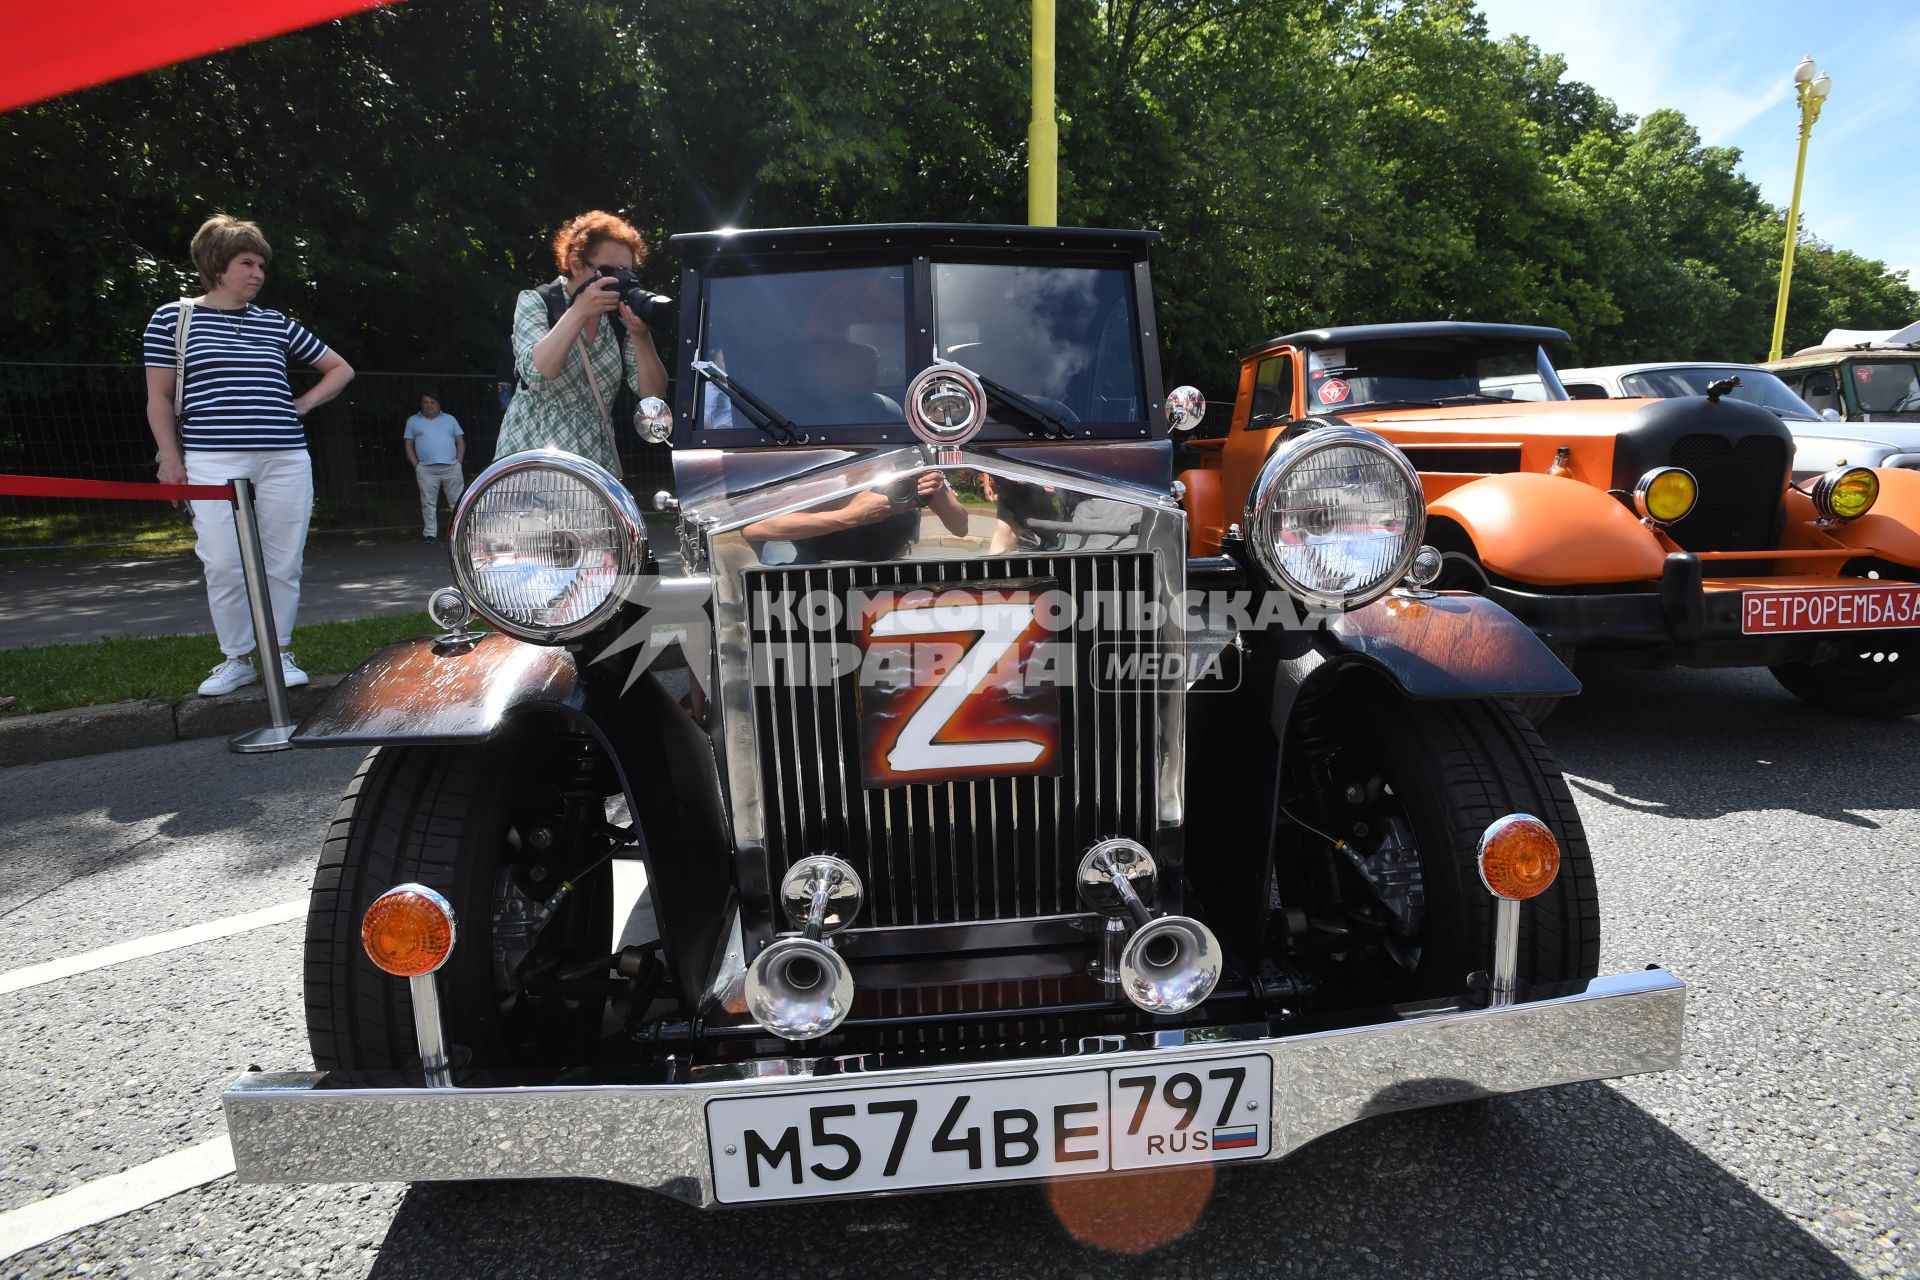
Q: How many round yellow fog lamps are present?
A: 2